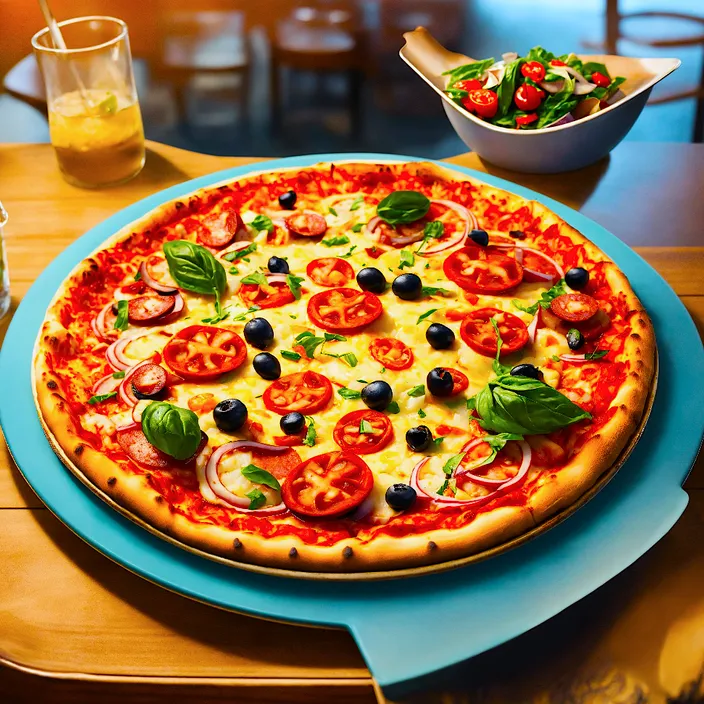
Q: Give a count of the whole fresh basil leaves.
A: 4